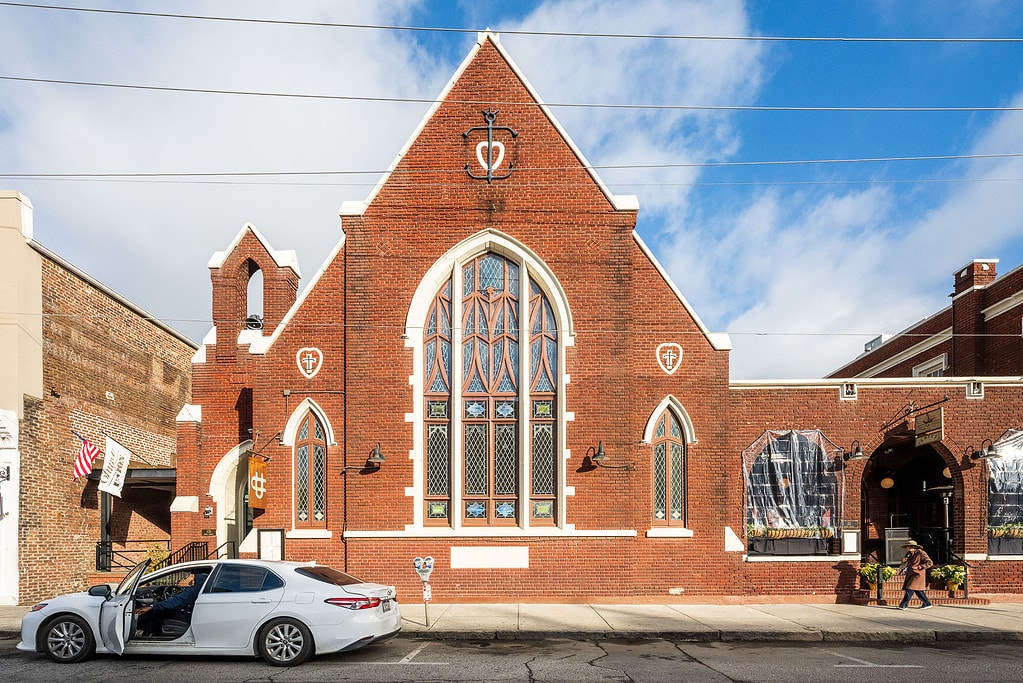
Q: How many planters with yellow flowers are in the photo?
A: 2